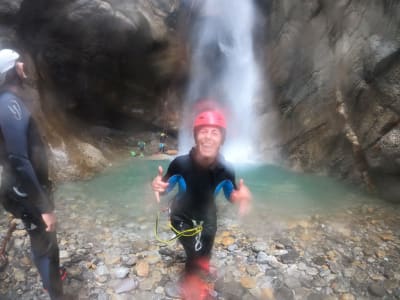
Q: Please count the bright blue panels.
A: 2